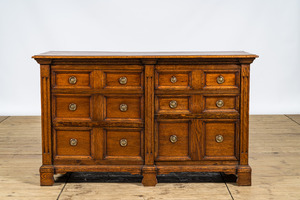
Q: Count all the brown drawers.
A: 12